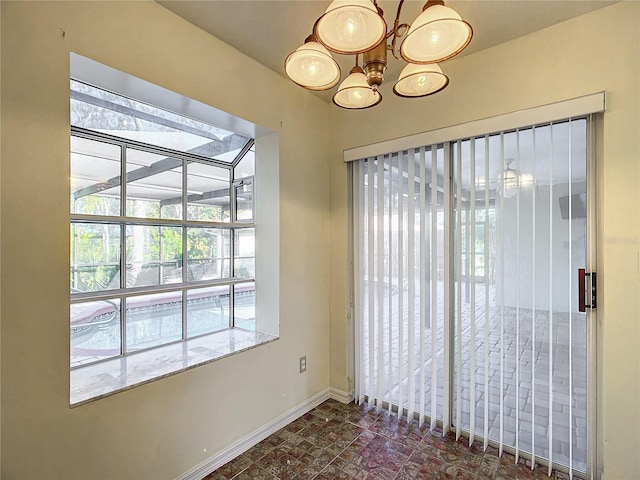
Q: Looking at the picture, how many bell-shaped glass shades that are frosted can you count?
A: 5